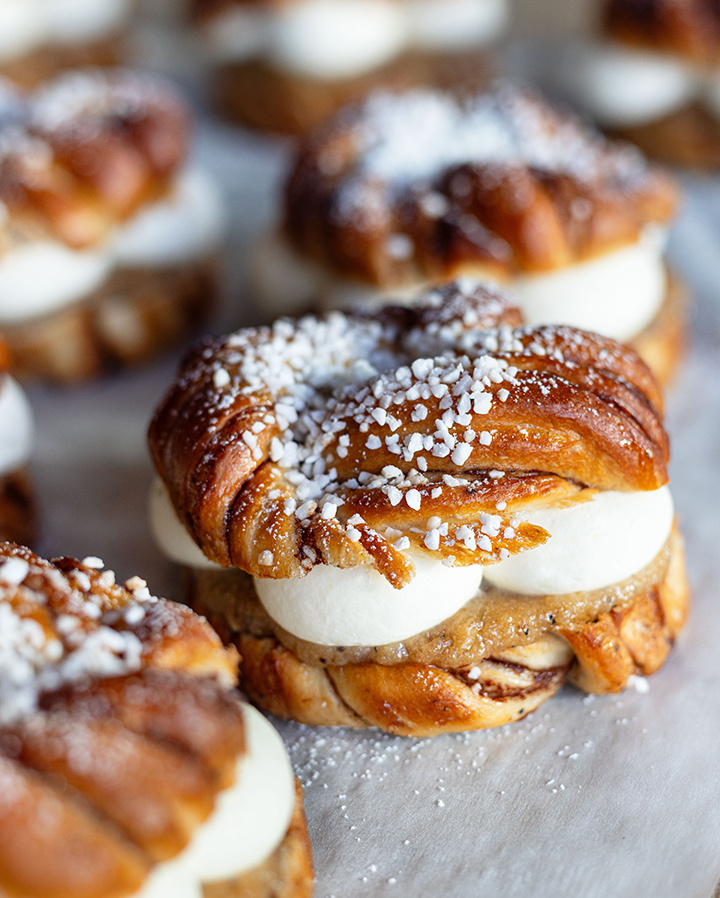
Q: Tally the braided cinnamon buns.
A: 8